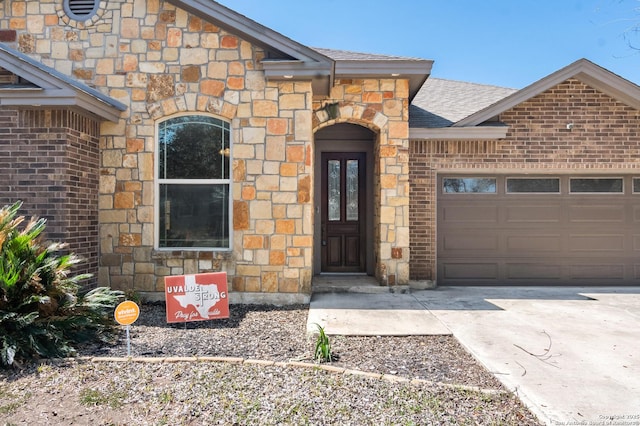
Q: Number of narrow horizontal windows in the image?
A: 4